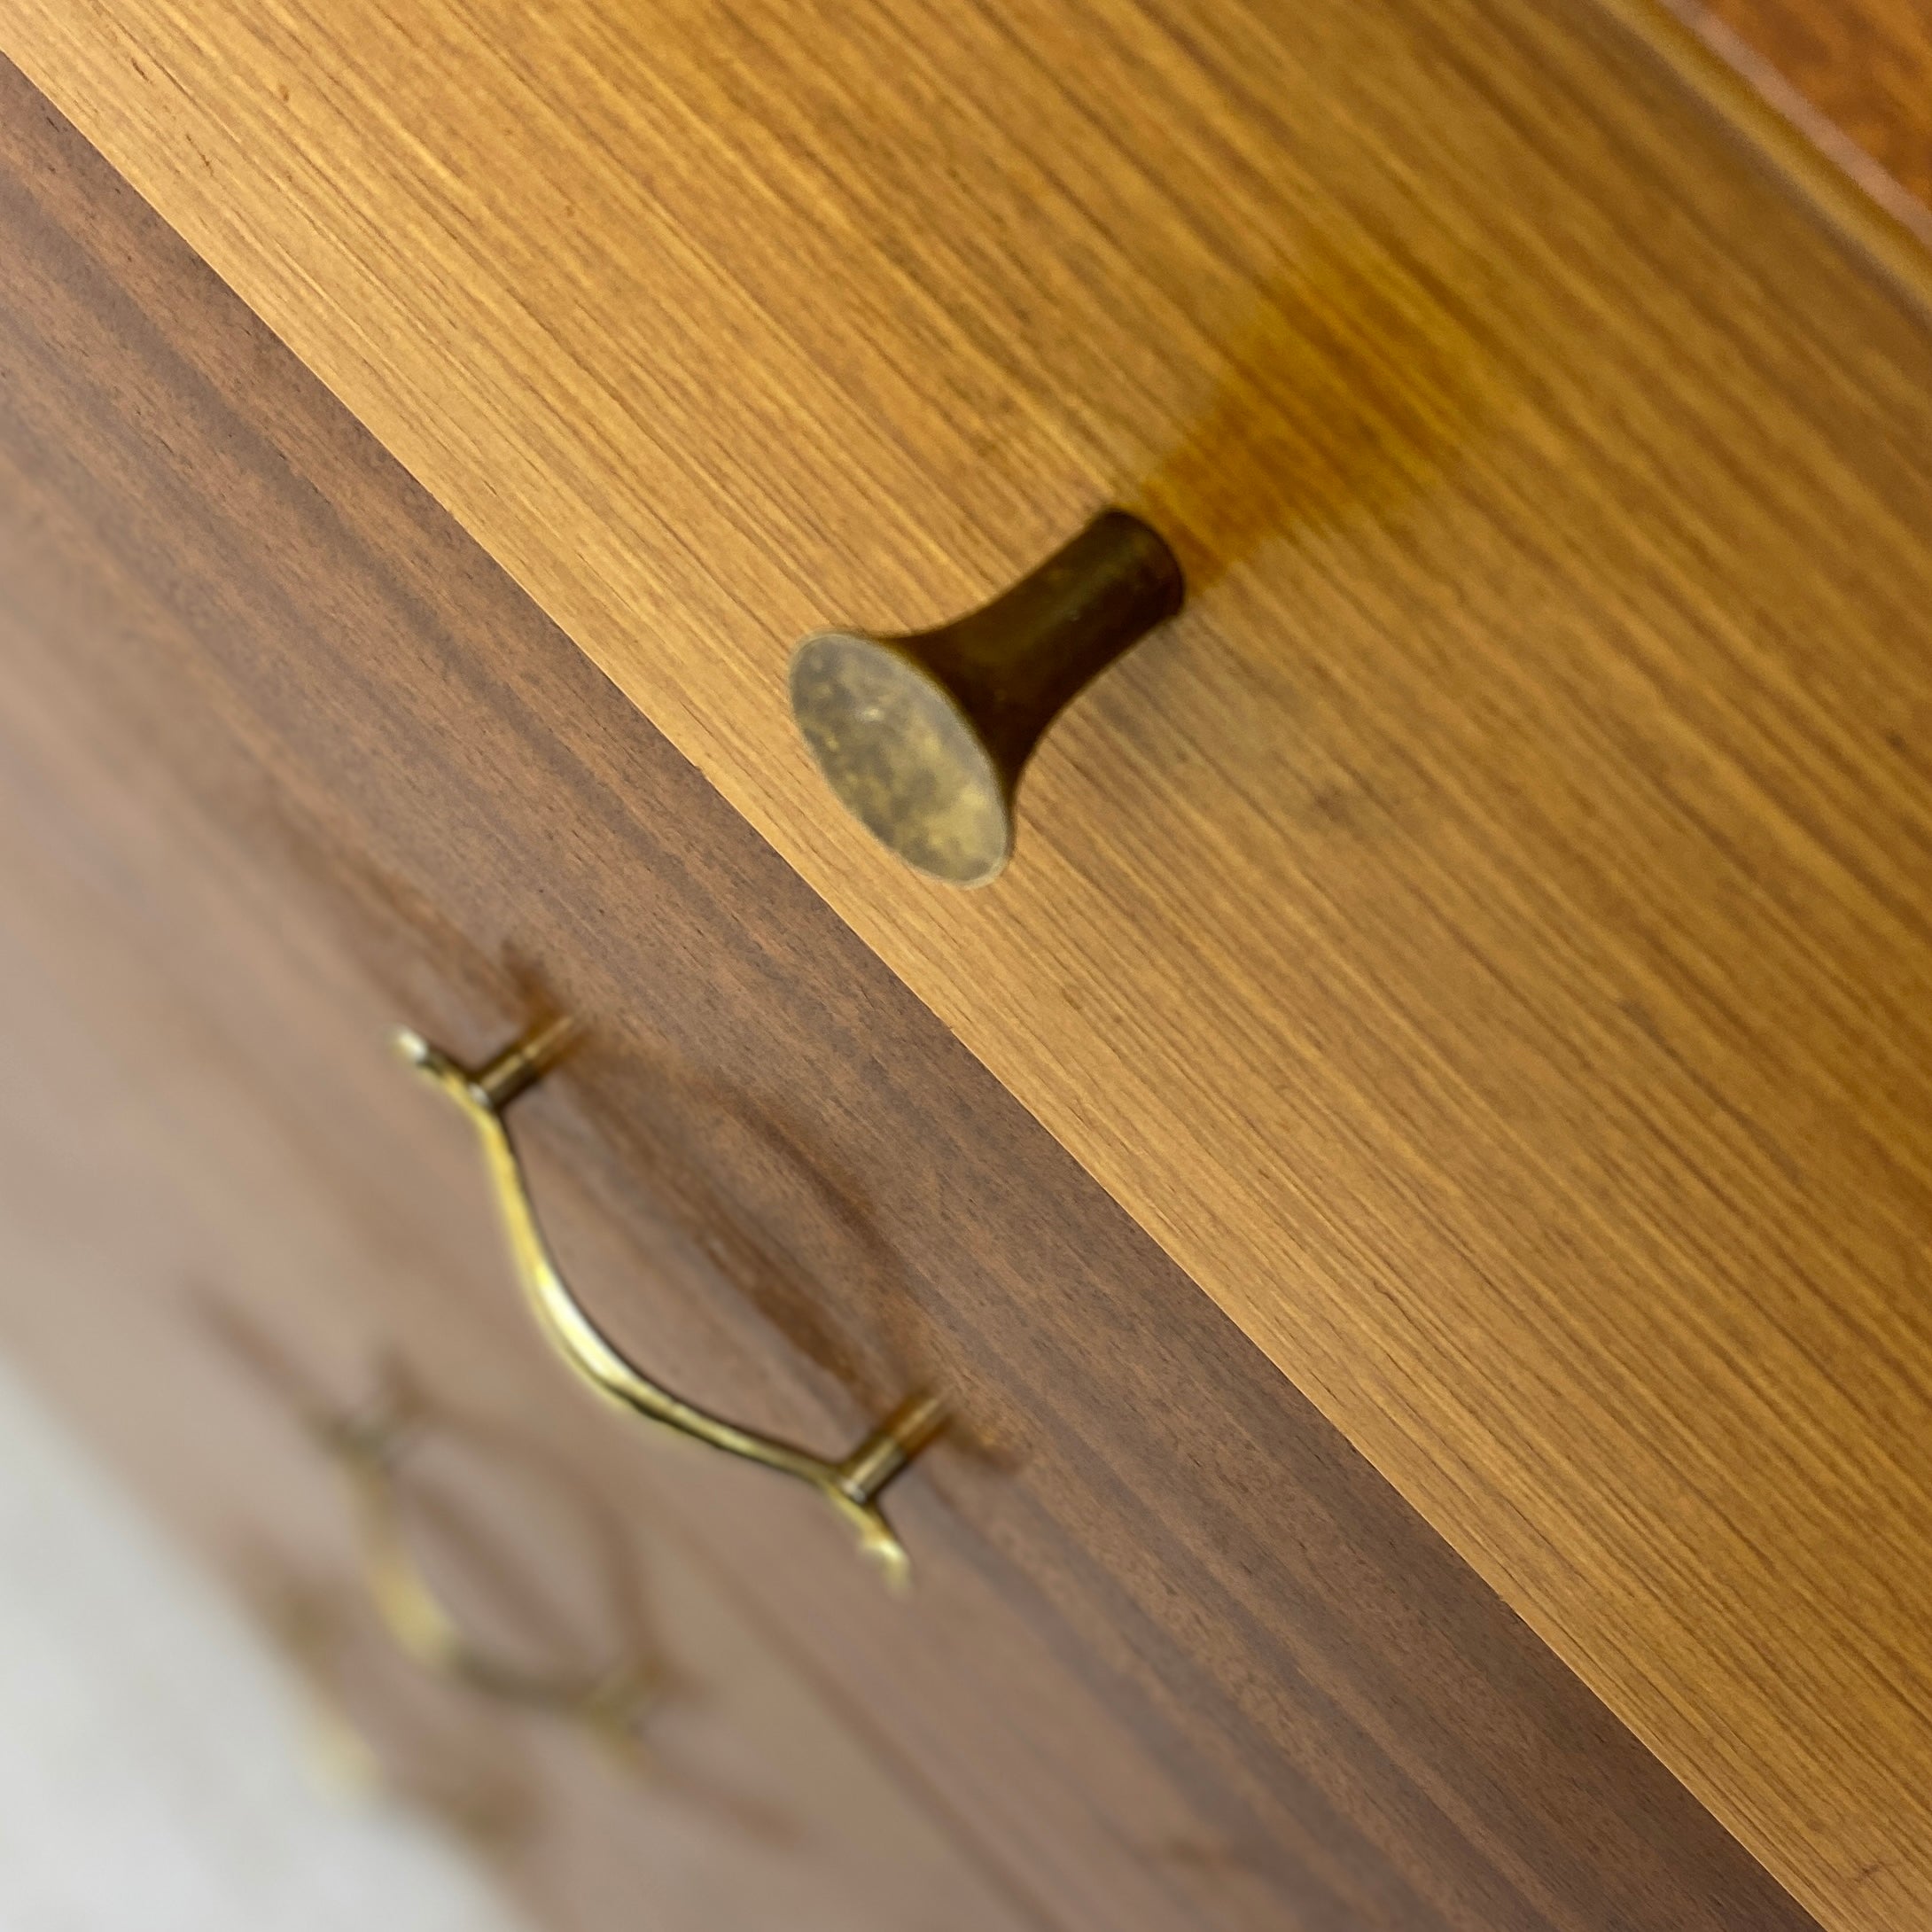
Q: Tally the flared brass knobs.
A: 1